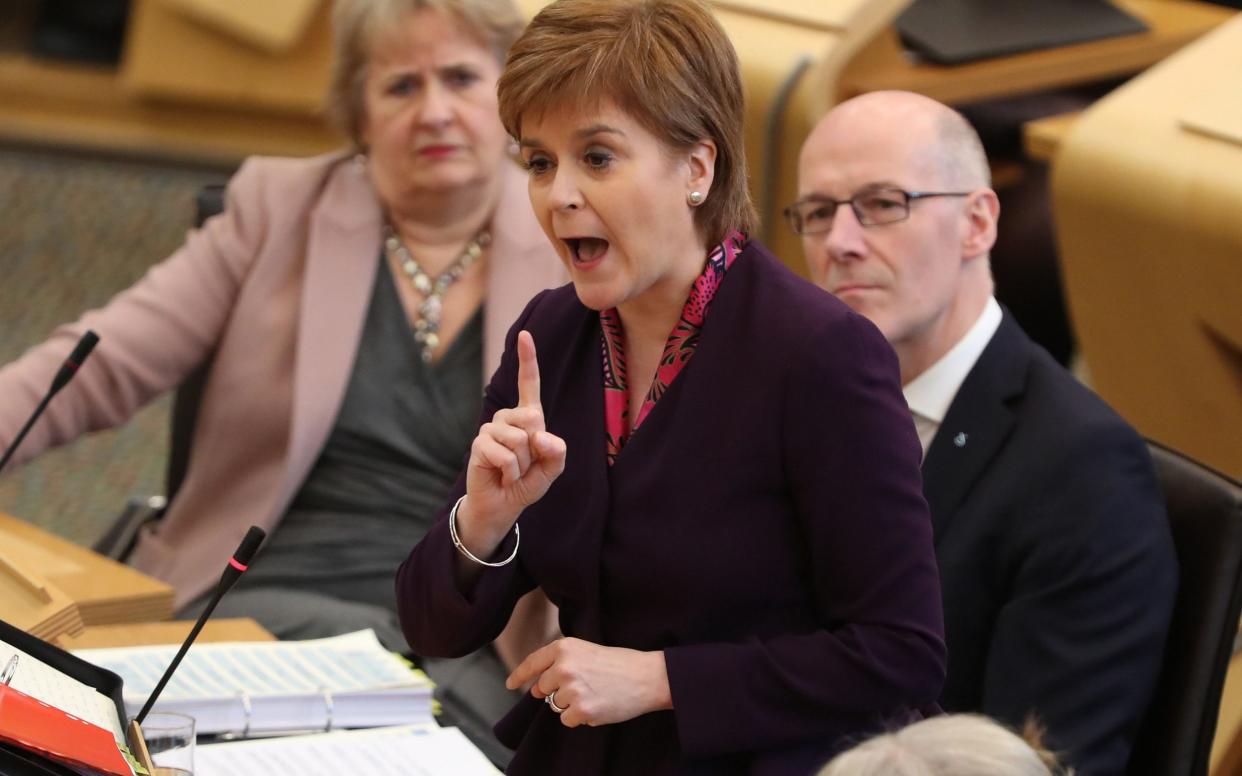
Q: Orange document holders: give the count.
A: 1